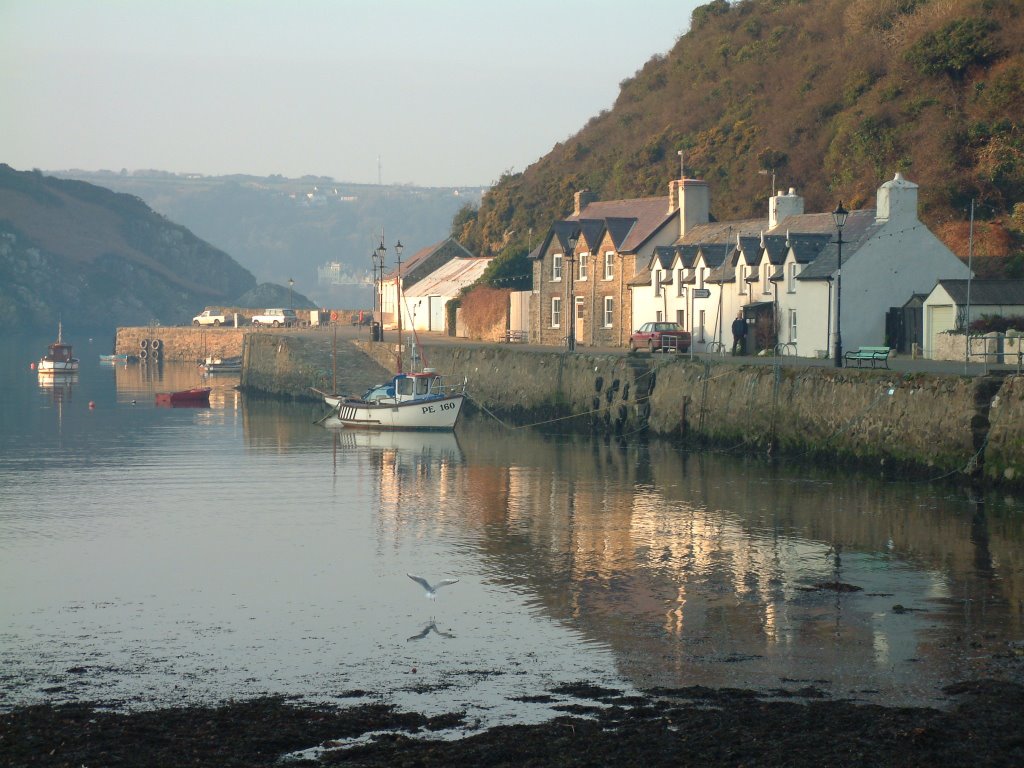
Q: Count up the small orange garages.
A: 0